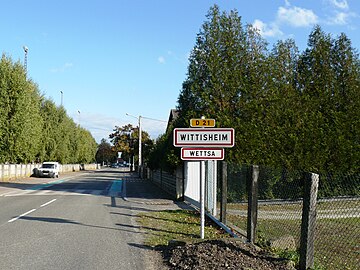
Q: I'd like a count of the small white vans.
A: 1